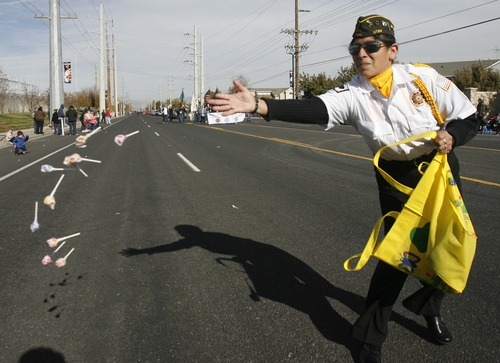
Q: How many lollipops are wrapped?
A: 10